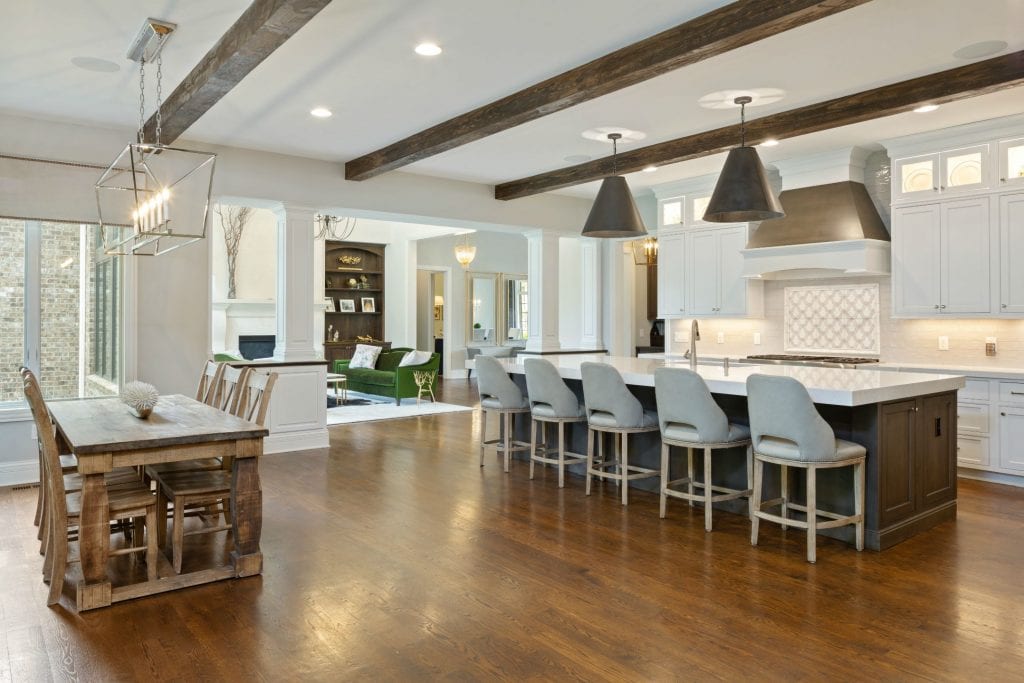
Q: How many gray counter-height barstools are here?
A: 5